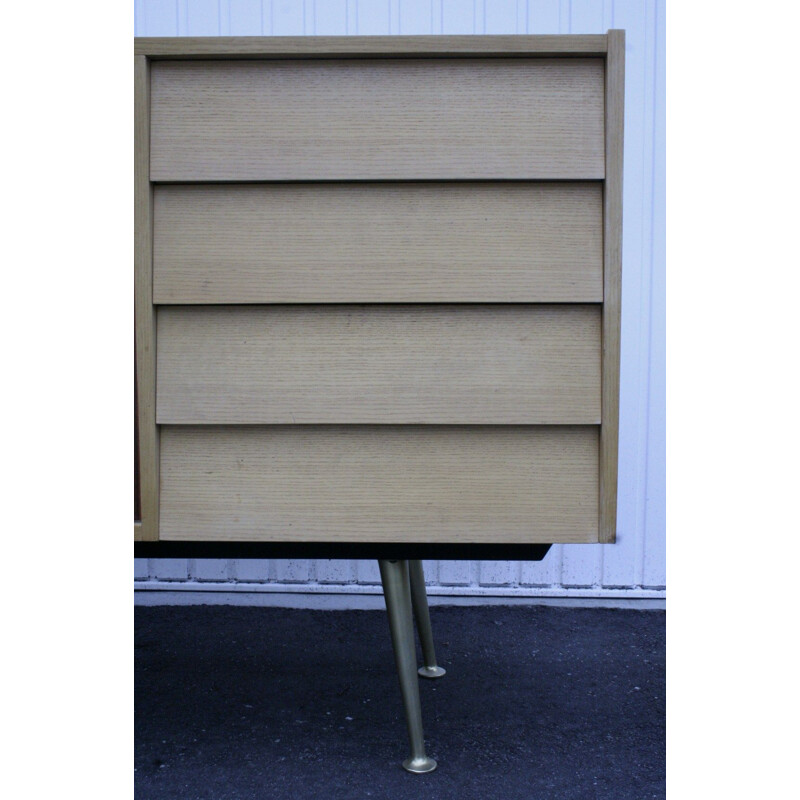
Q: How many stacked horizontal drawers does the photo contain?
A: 4